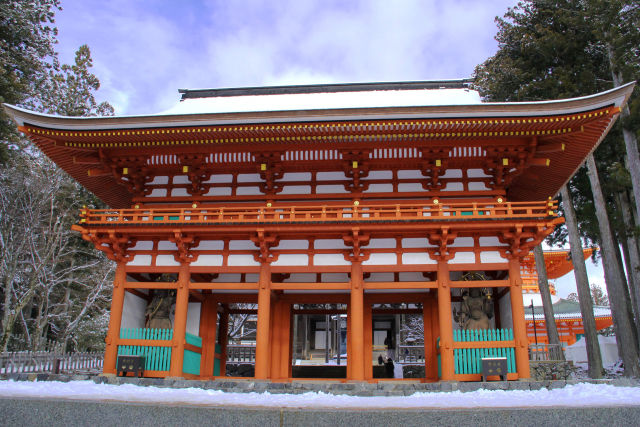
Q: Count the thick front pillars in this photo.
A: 6